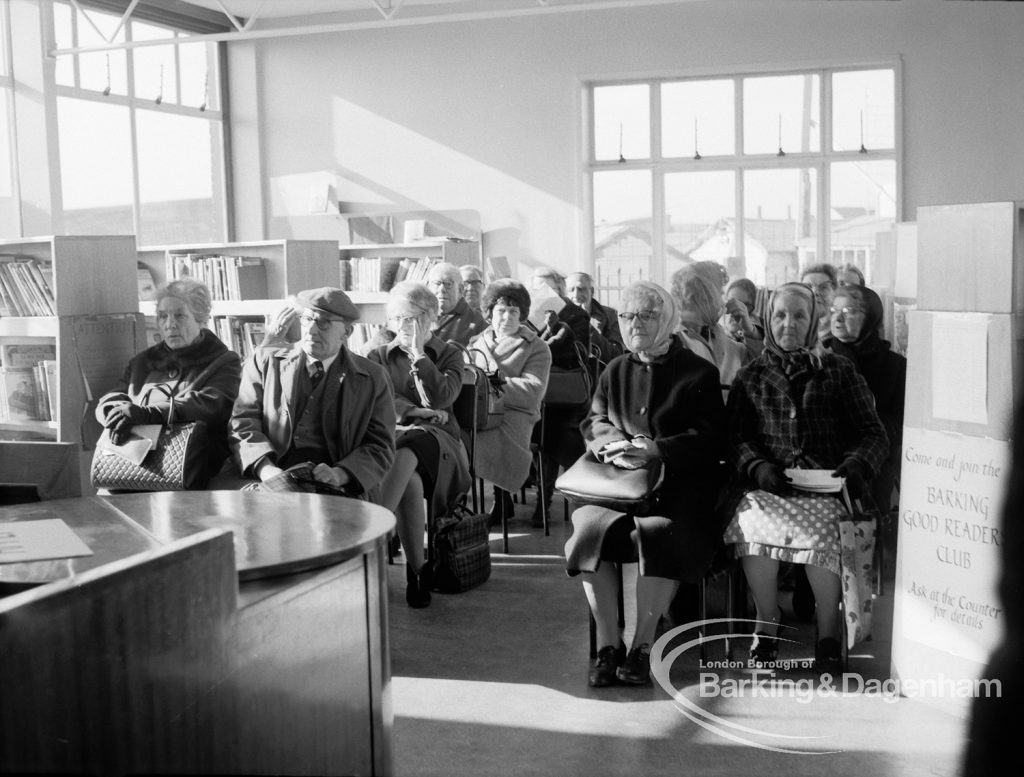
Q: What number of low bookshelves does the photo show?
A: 3